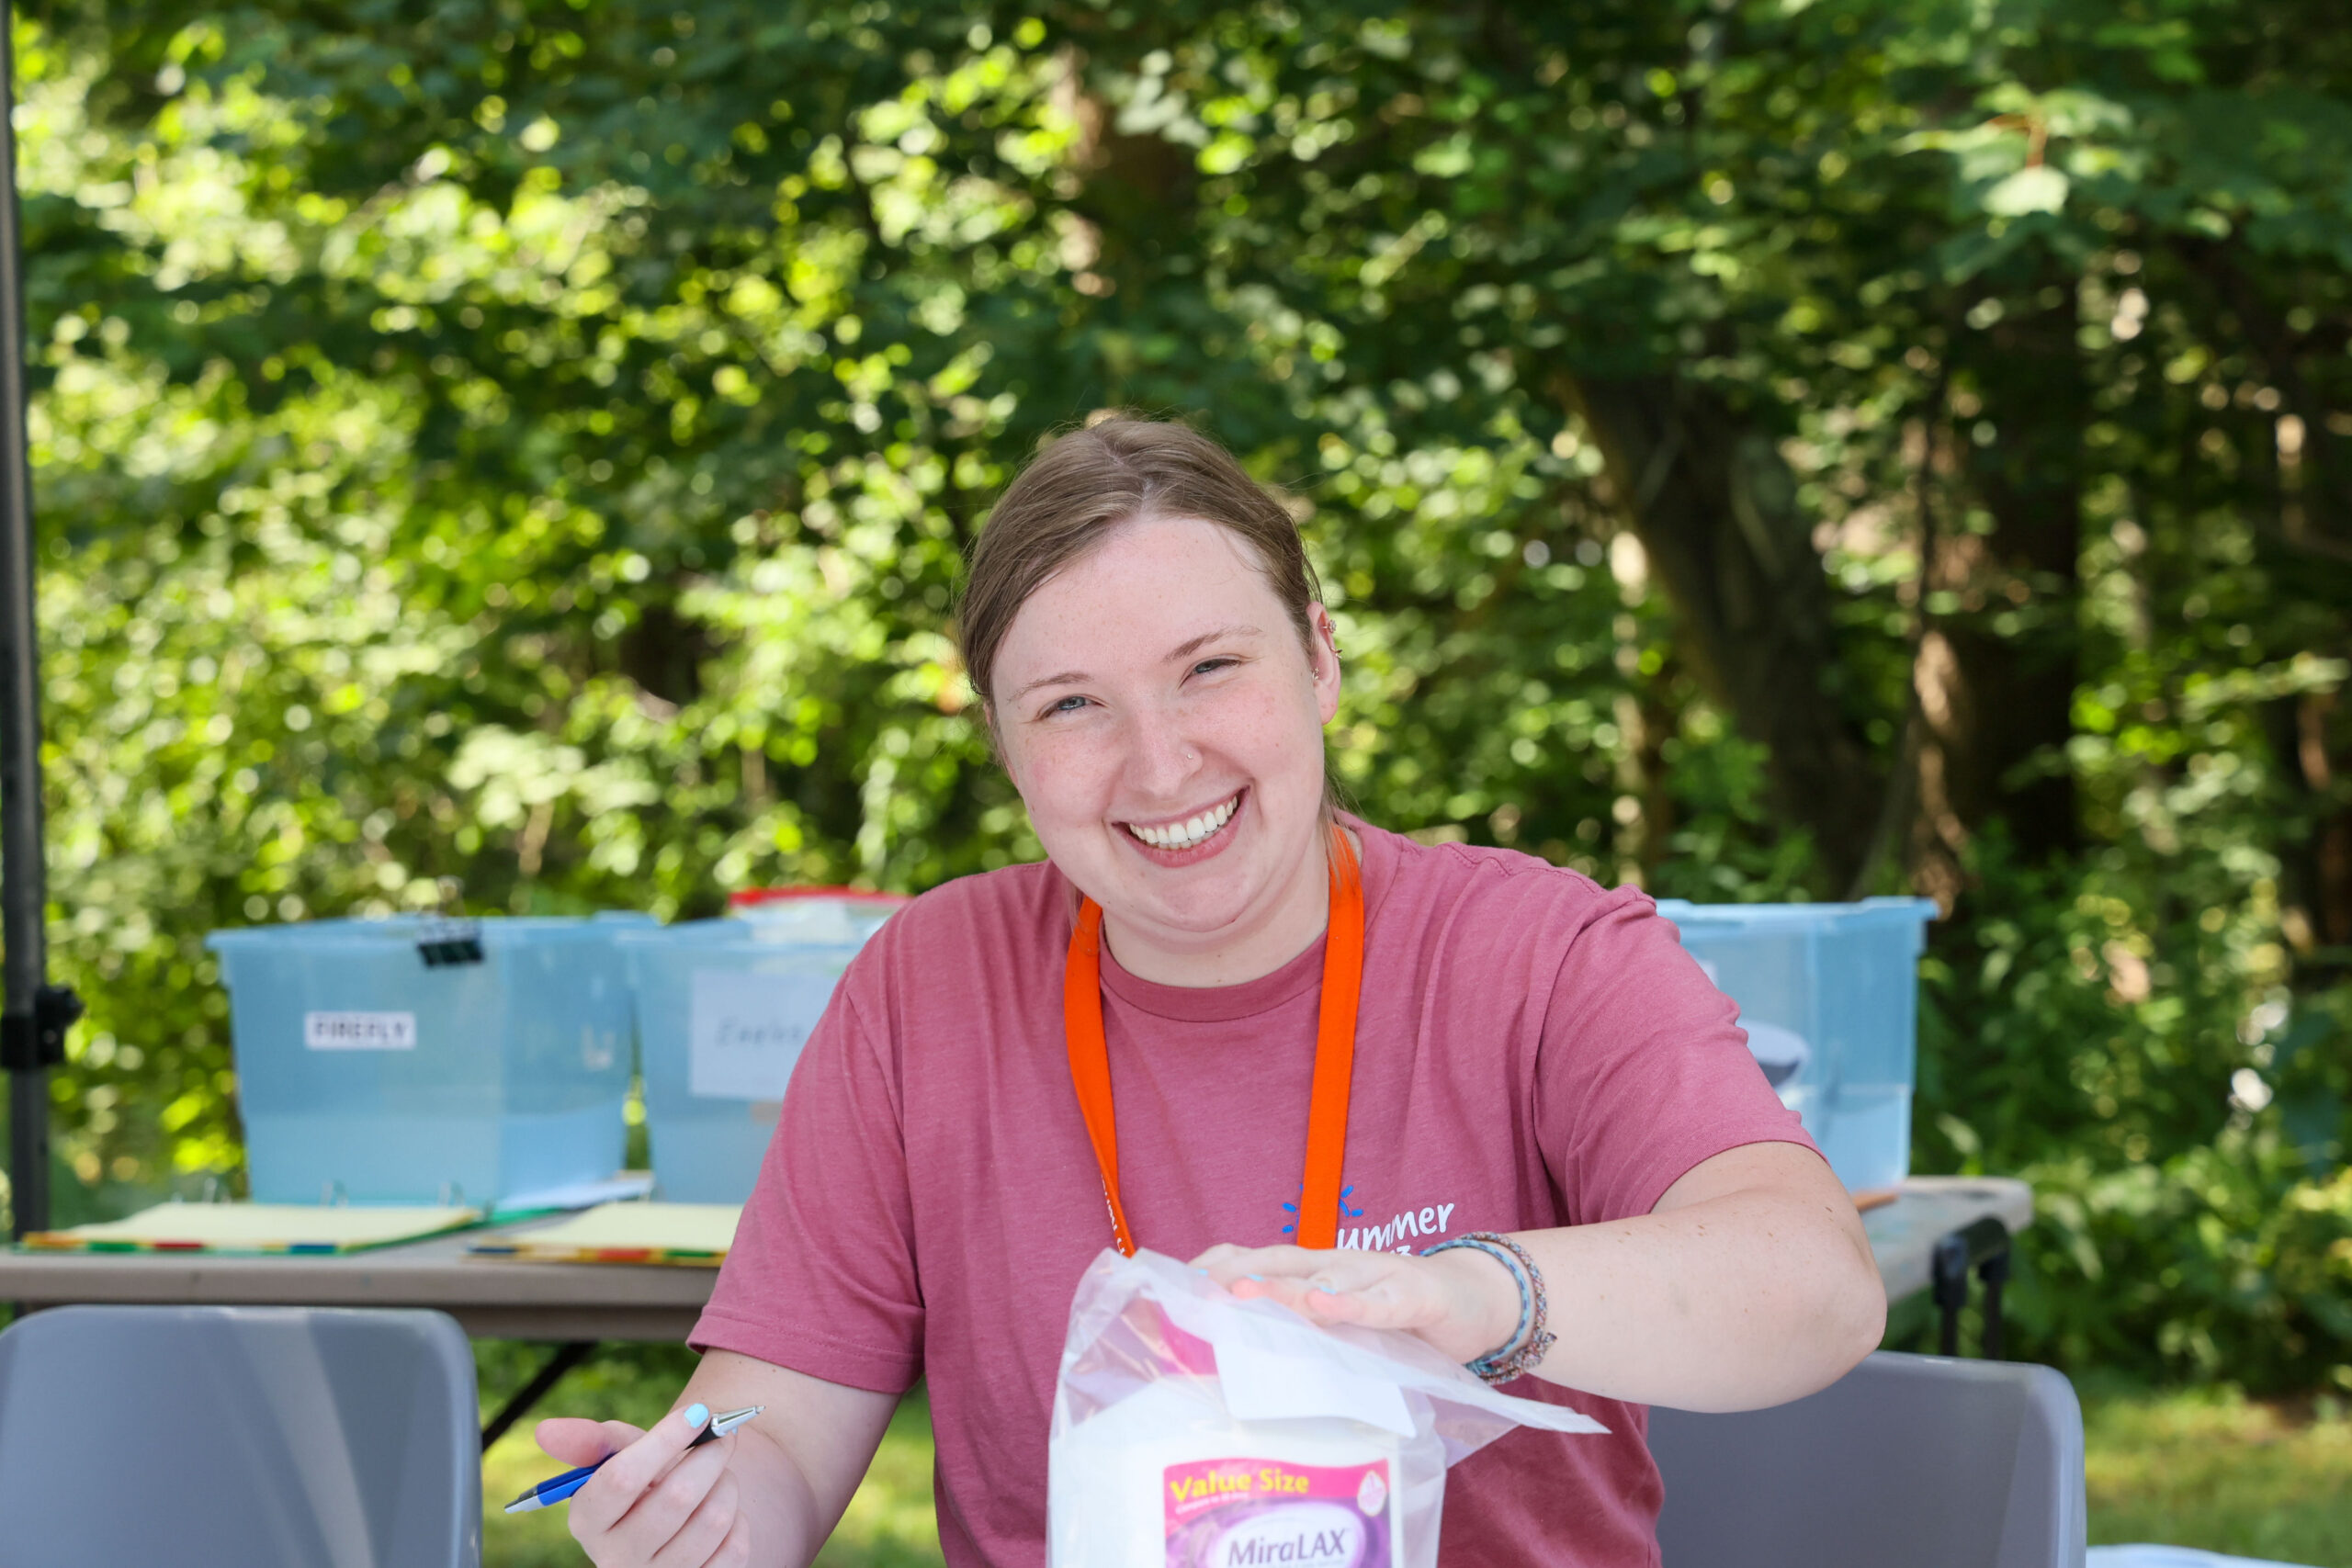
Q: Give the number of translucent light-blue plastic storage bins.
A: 3